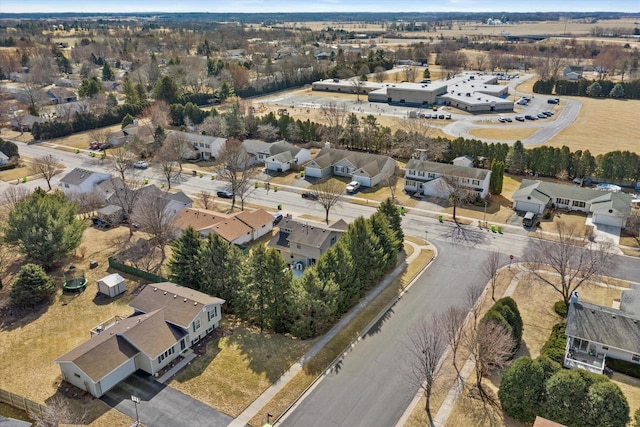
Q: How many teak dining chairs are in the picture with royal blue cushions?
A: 0